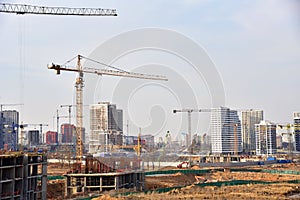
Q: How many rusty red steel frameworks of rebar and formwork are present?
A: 1